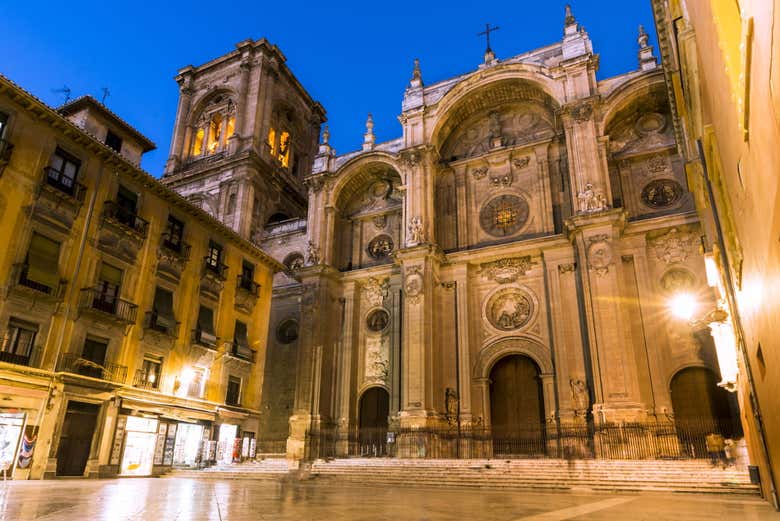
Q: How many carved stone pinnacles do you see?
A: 5